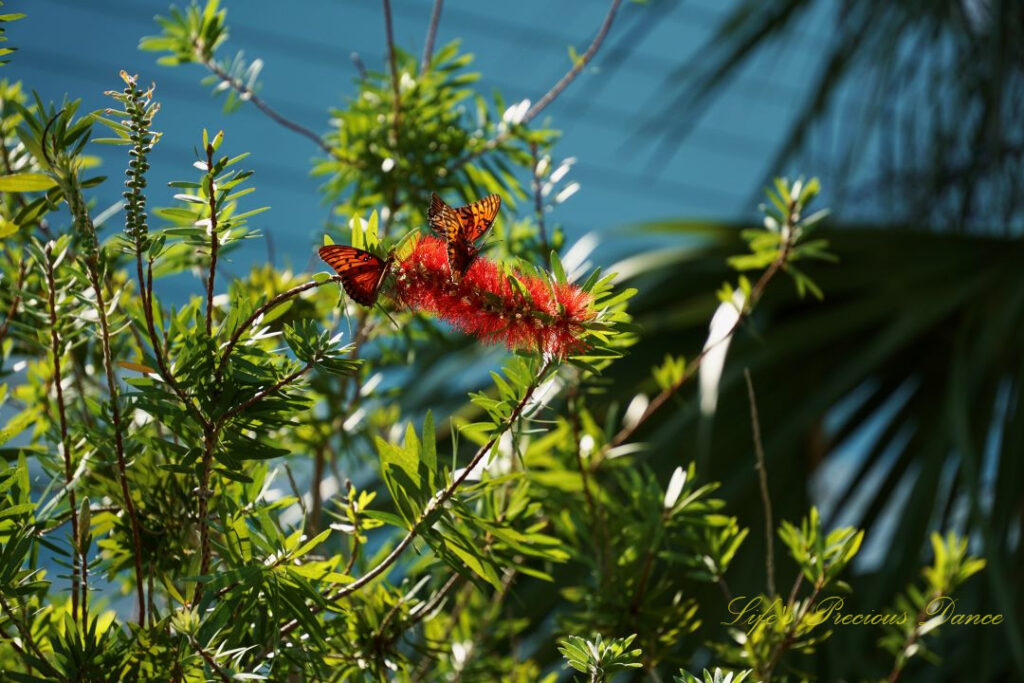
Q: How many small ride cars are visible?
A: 0